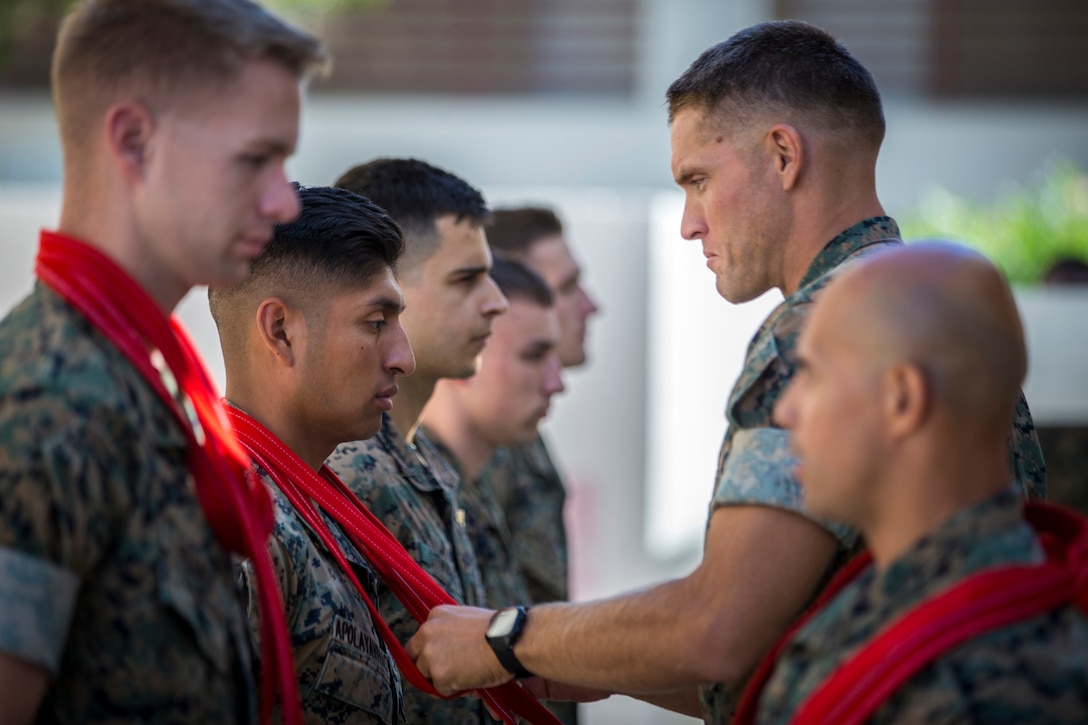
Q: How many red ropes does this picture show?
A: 3